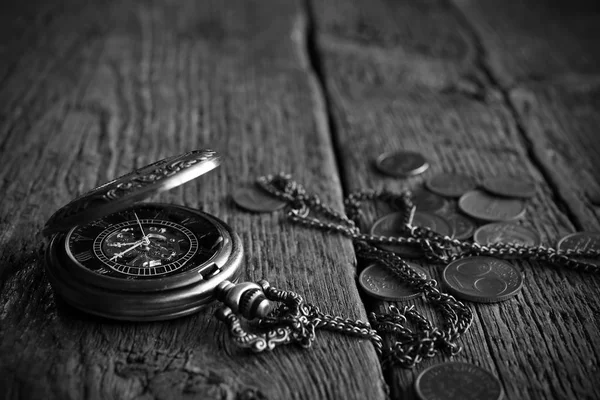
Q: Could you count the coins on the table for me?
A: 13